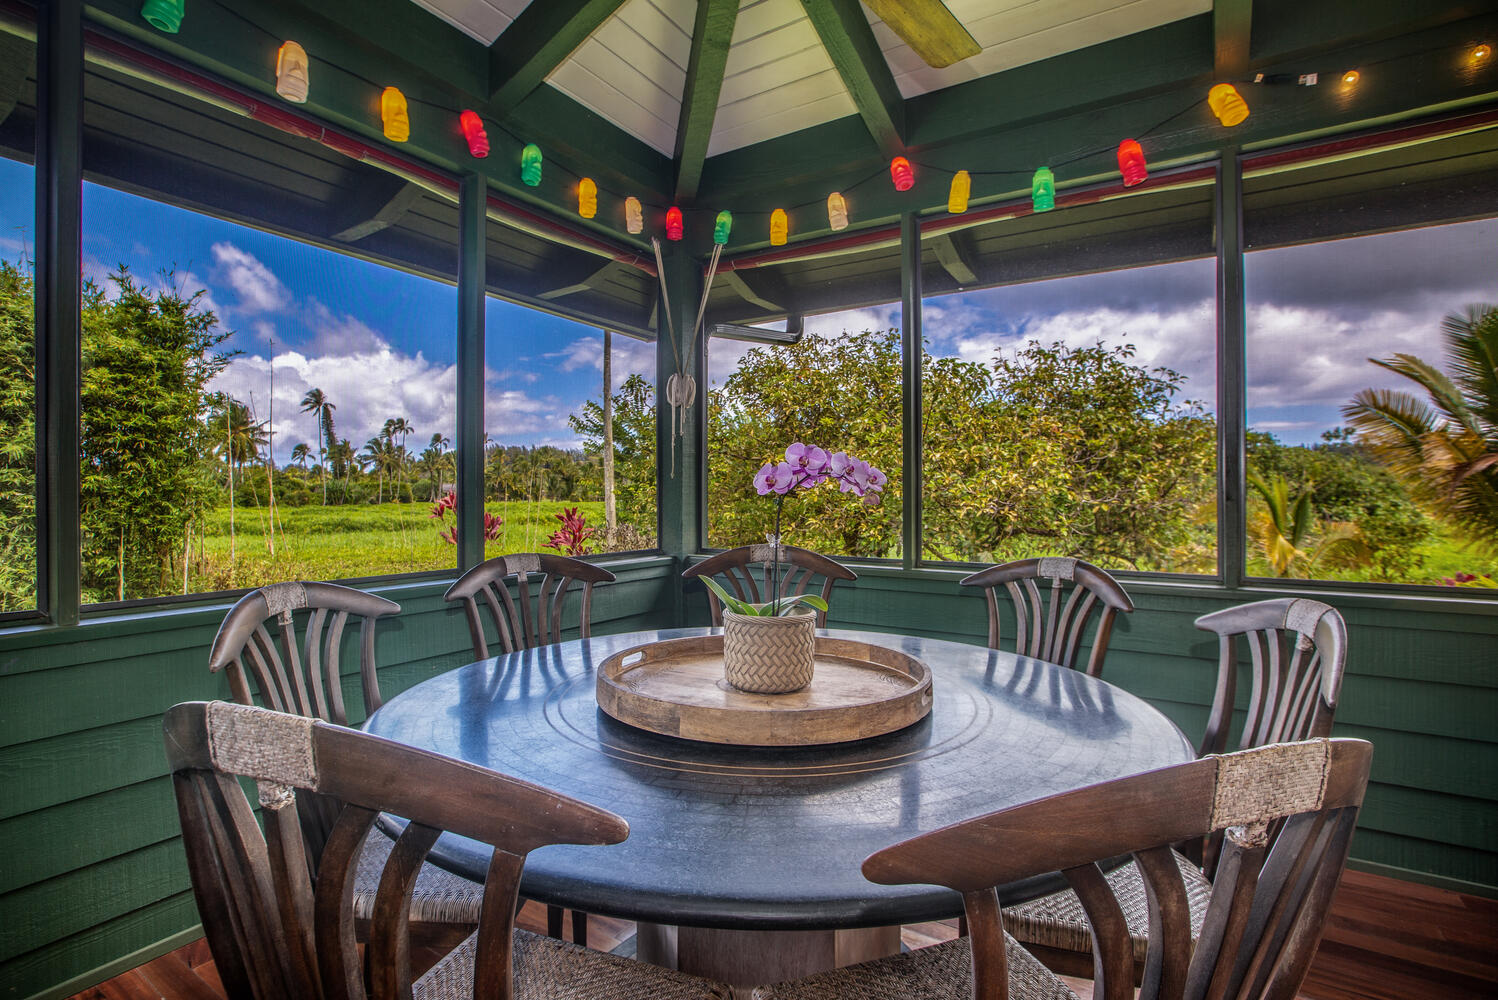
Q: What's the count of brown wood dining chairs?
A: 7